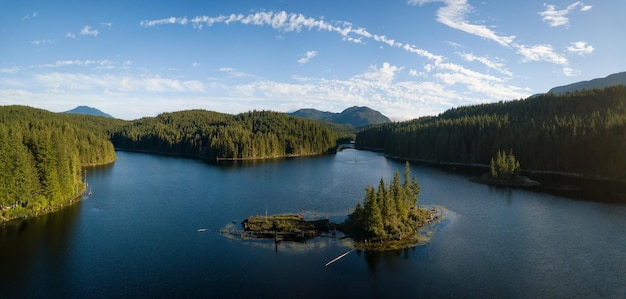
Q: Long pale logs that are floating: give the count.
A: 1